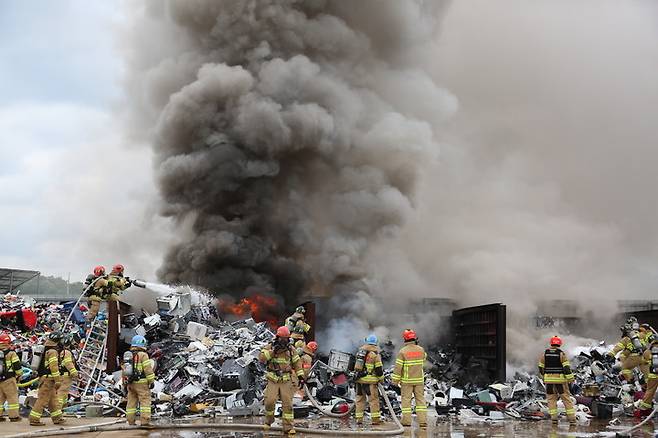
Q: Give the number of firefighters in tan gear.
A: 15